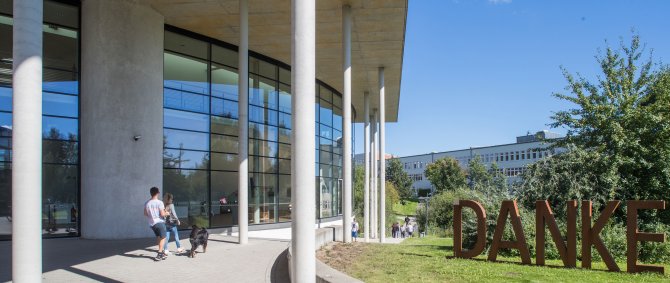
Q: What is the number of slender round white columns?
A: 8